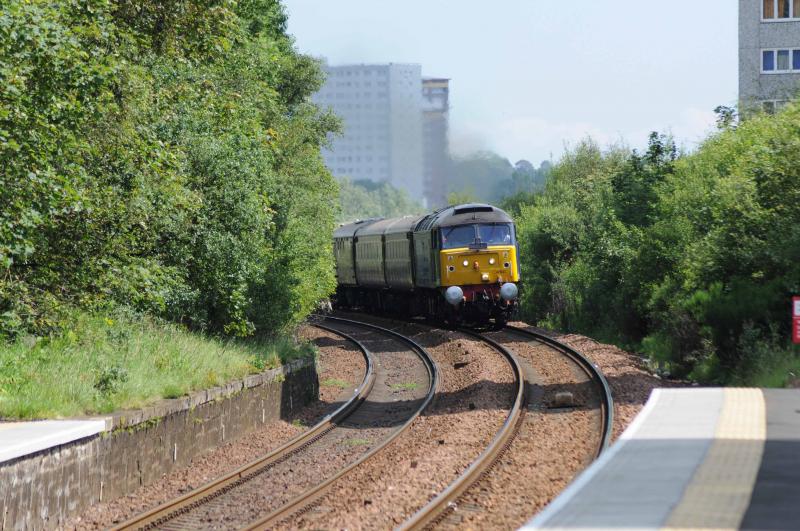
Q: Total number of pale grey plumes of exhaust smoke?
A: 1